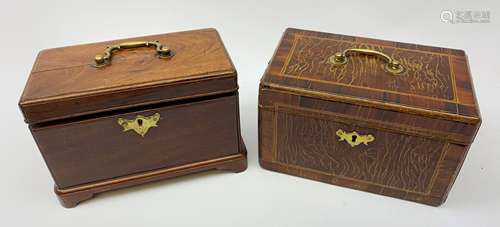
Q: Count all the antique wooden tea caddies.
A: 2